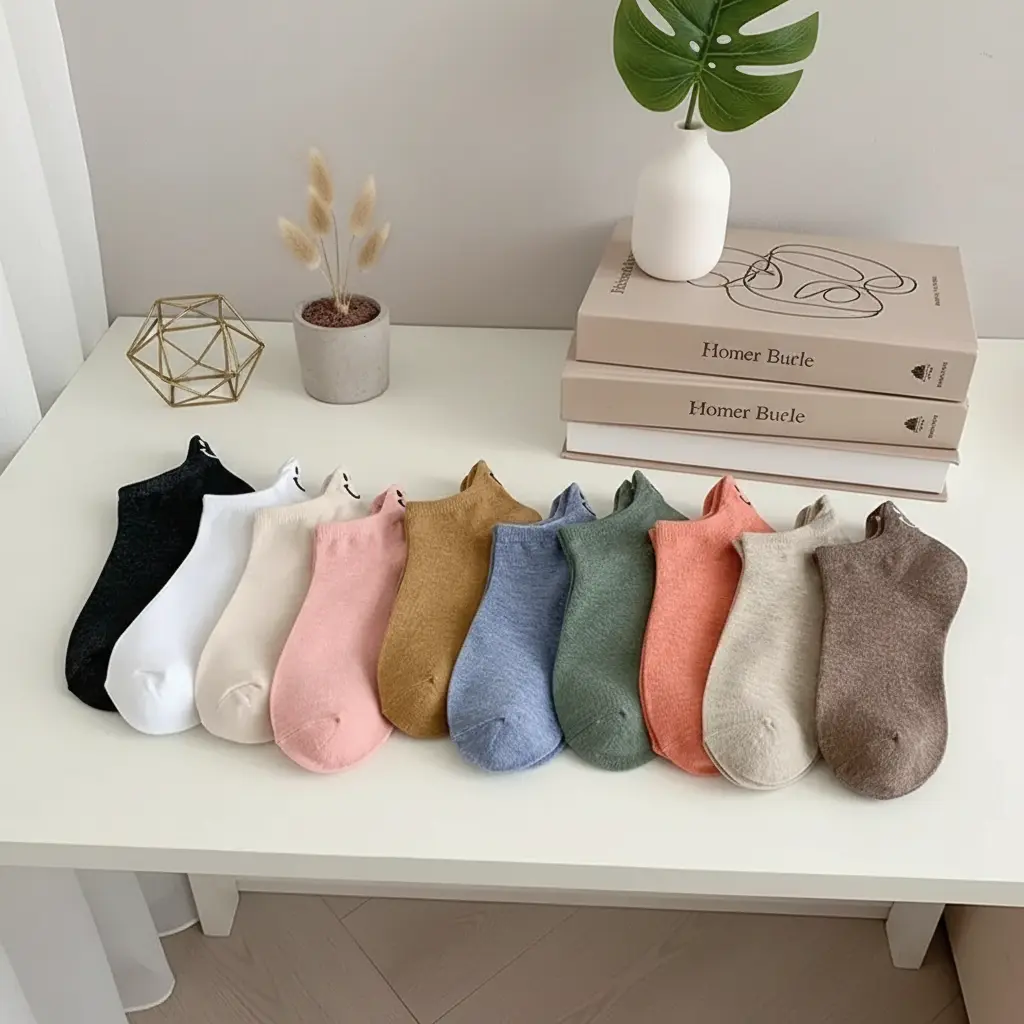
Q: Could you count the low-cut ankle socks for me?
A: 10